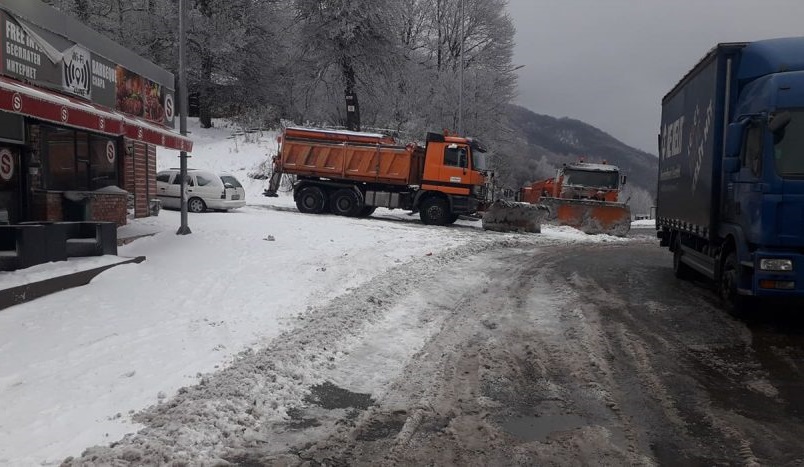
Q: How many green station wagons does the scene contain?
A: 0